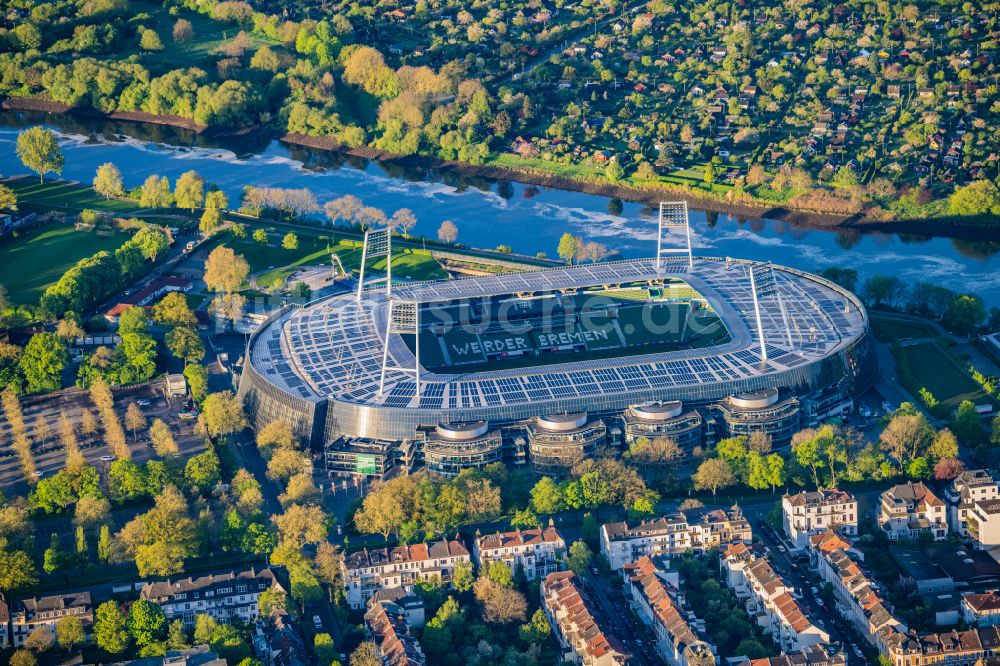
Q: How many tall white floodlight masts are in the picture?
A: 4